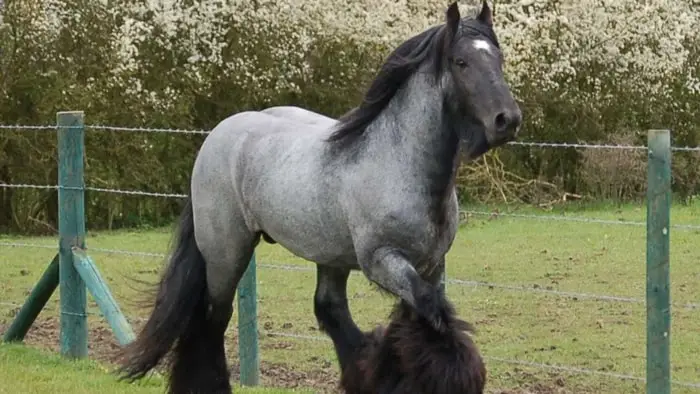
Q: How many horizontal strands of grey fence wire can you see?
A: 4